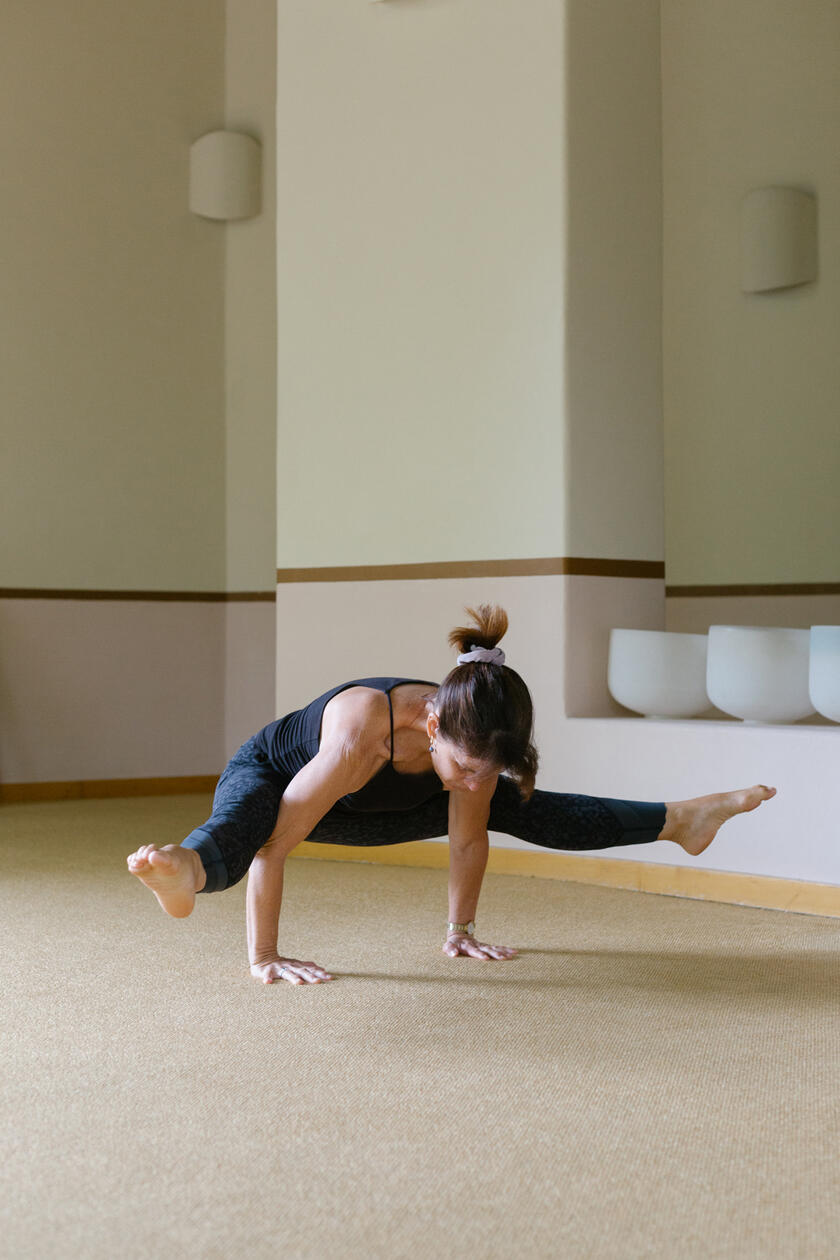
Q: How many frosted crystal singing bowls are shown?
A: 3